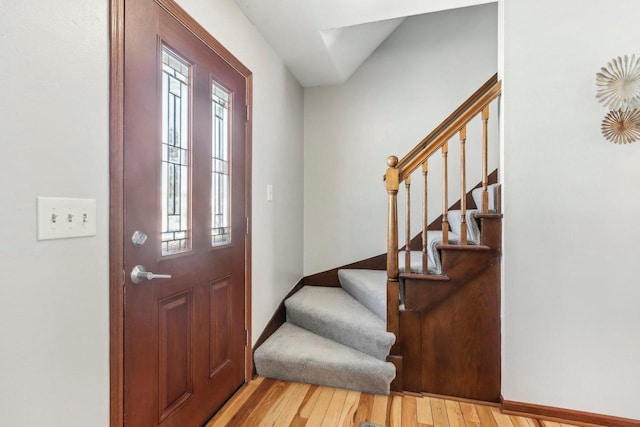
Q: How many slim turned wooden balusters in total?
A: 5